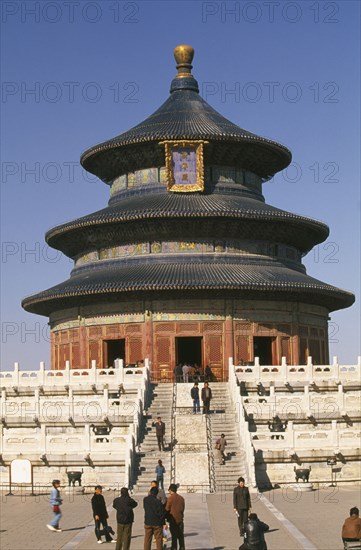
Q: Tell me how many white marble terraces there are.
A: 3